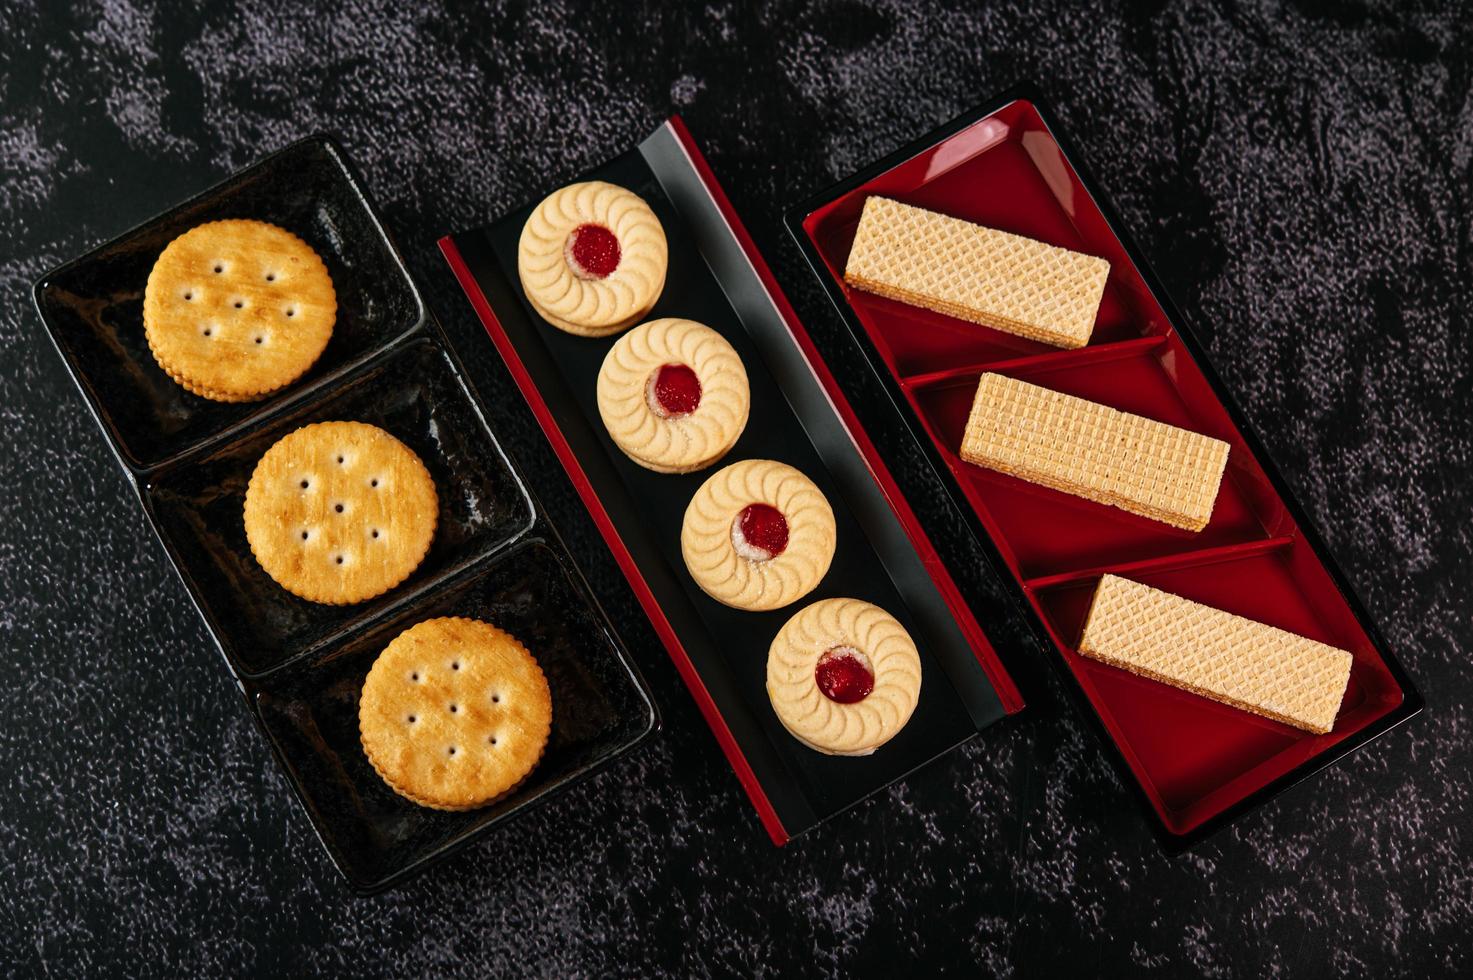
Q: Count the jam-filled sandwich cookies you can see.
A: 4